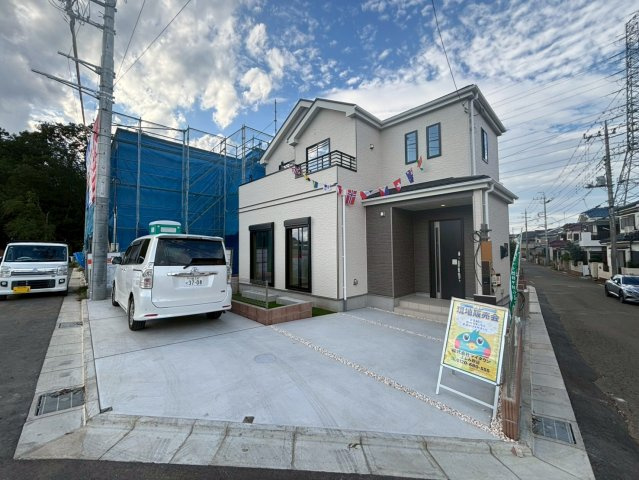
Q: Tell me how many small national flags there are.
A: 11